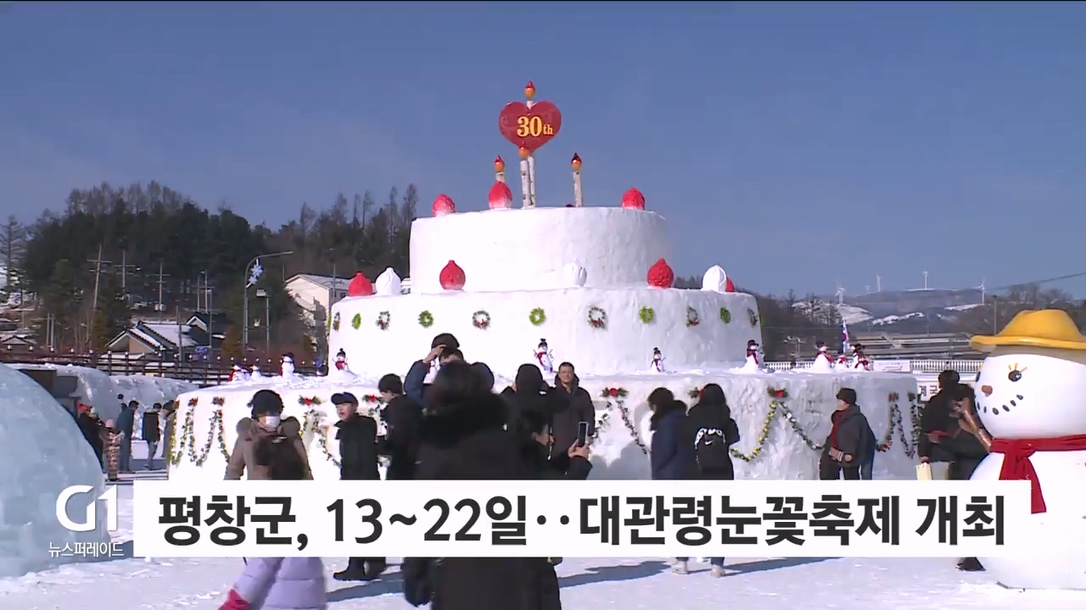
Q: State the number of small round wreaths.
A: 11